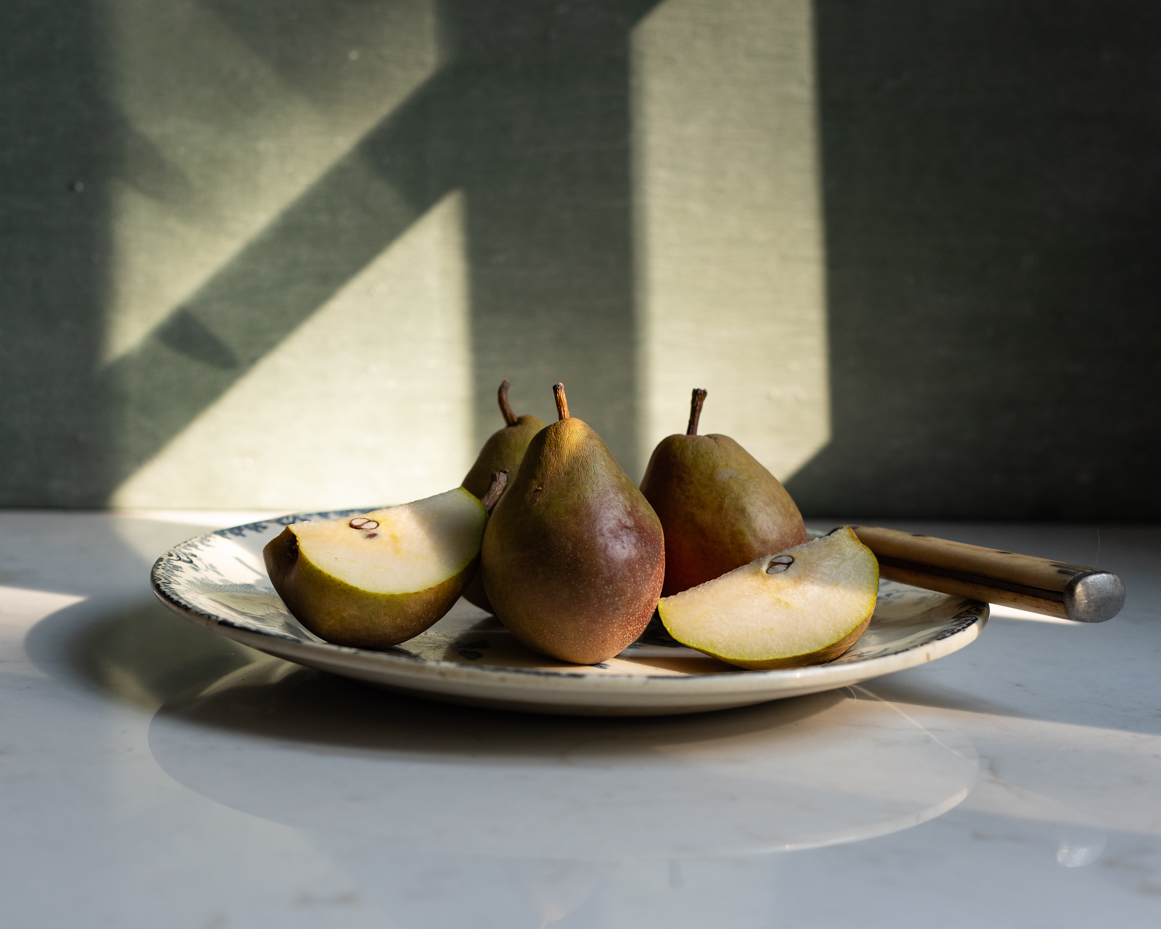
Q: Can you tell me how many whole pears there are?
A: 3